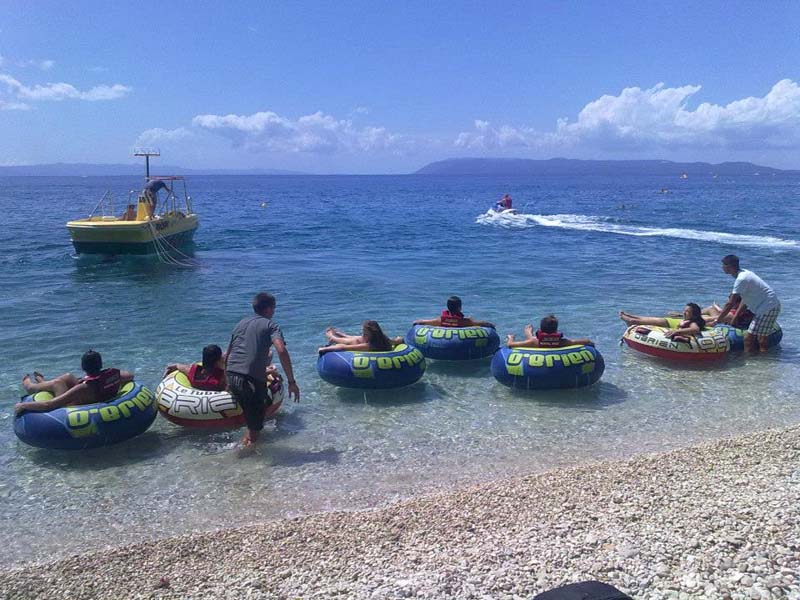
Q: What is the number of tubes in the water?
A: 7